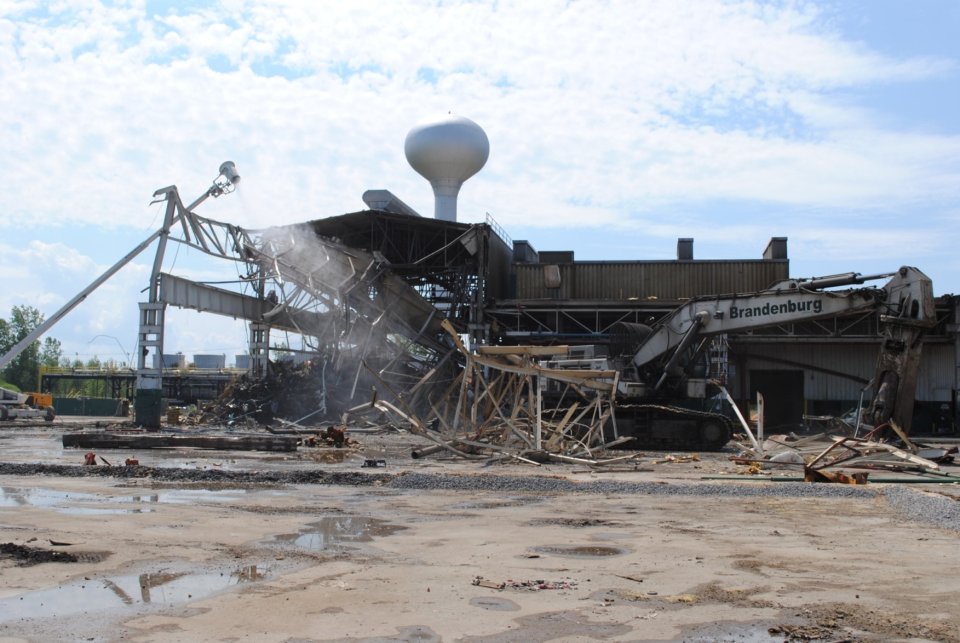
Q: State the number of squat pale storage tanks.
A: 3